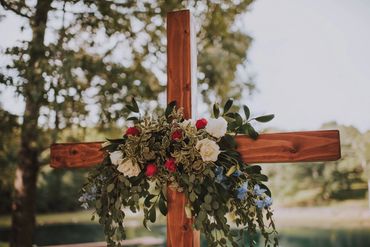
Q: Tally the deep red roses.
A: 5